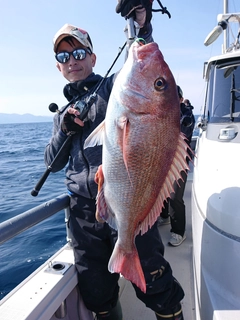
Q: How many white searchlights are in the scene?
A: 1